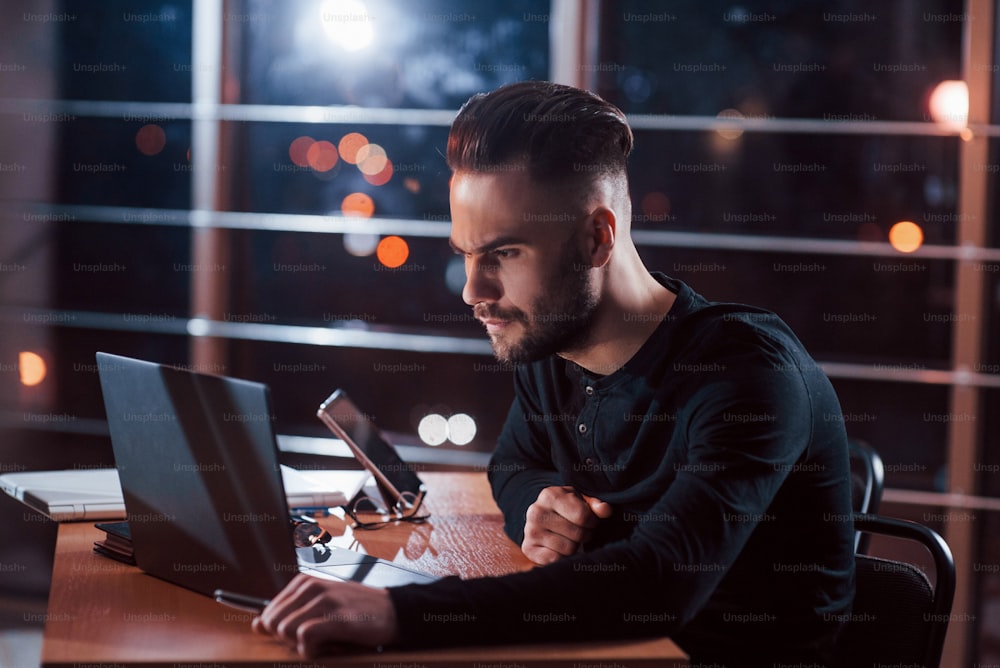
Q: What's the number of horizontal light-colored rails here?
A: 4